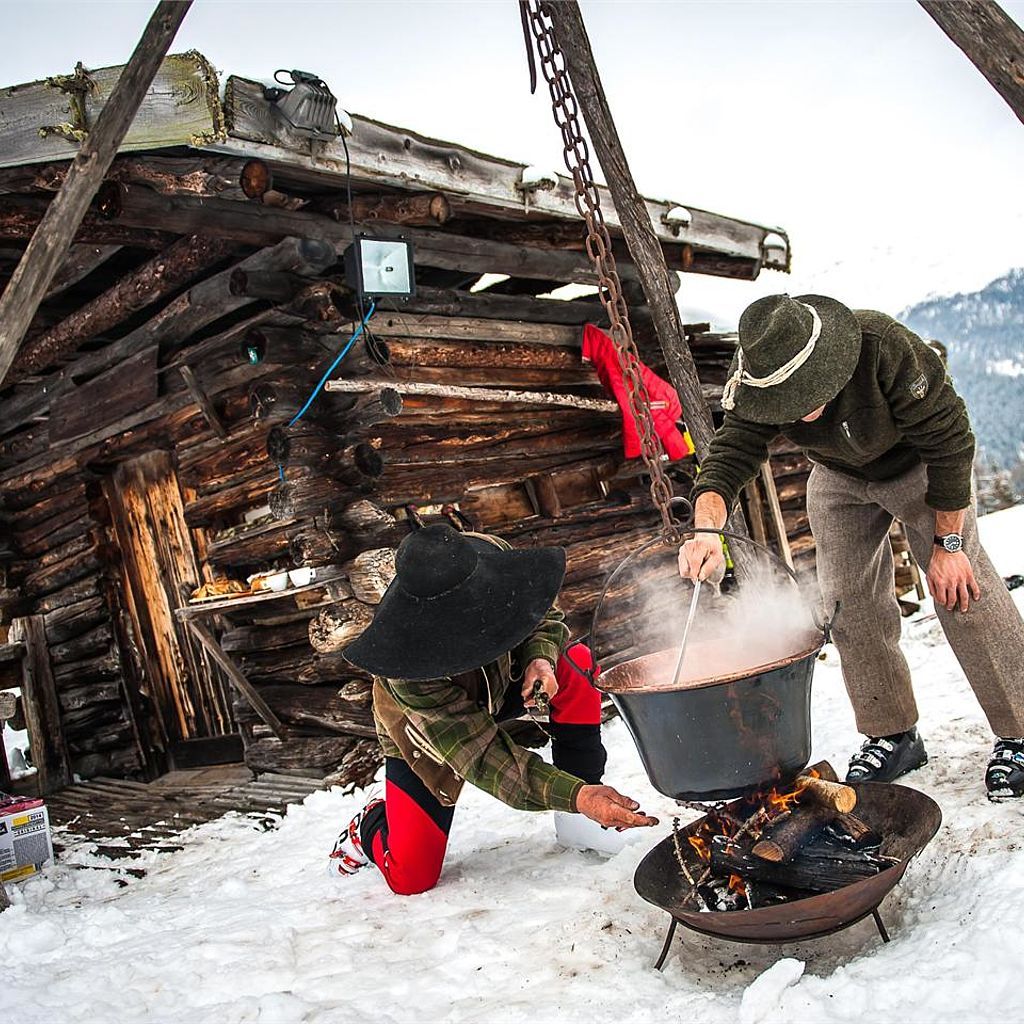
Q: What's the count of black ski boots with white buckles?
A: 2